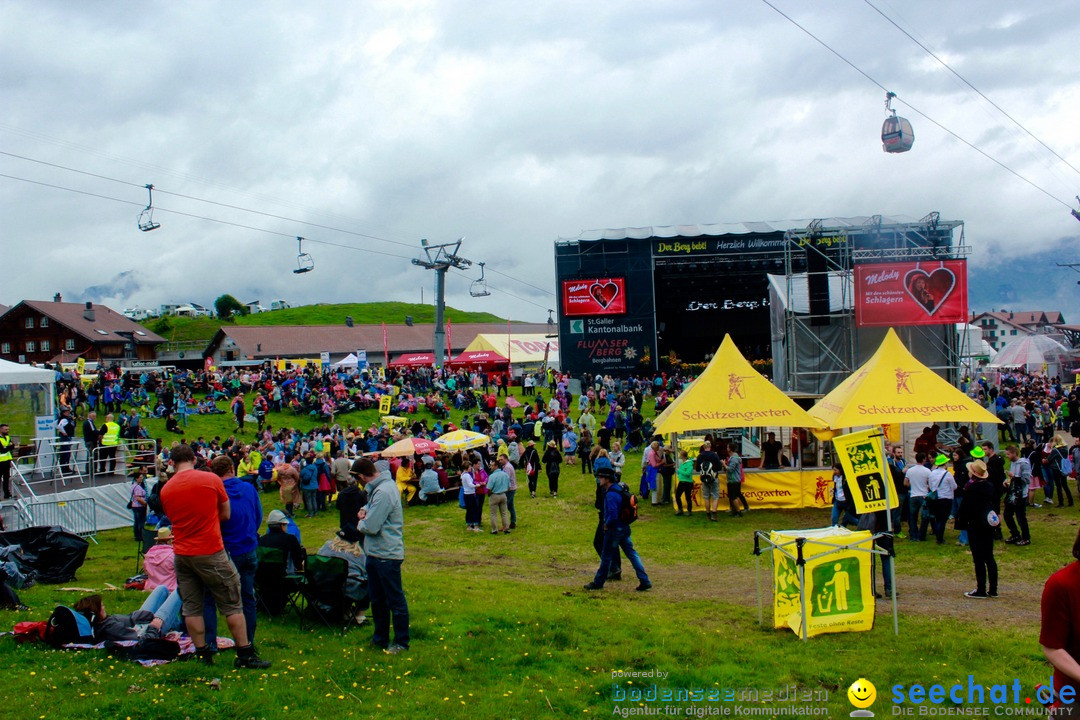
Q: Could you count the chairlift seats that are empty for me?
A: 3